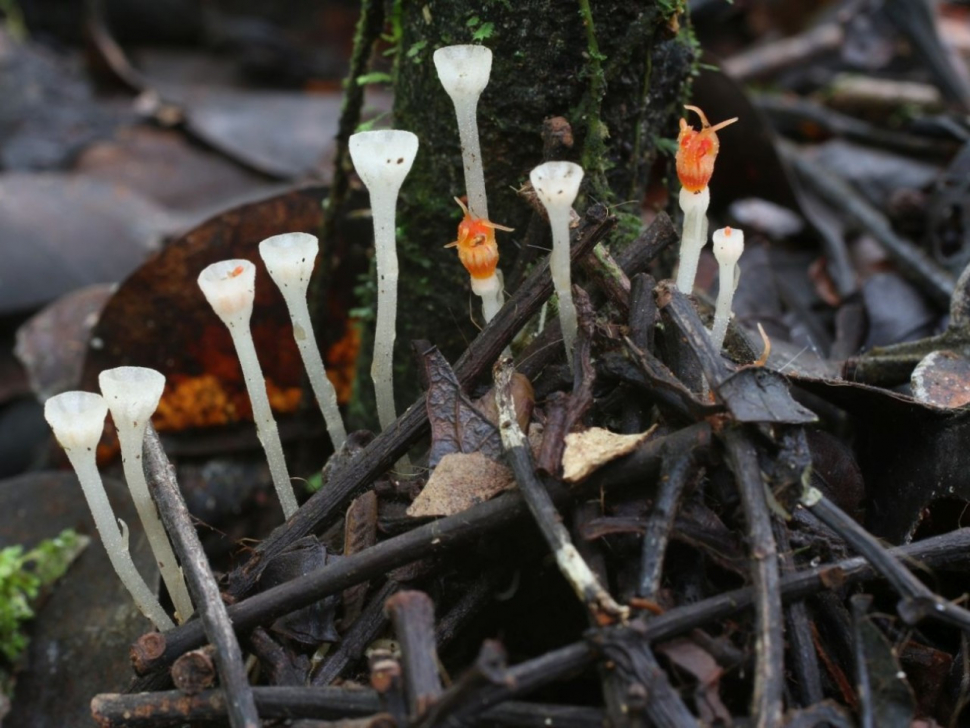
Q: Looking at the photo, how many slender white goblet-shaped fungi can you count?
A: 8